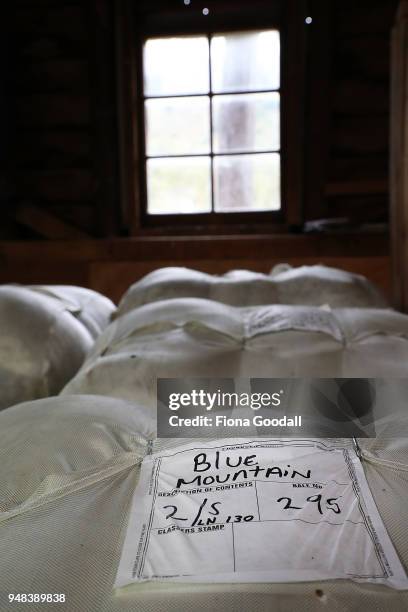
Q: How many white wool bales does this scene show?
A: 4